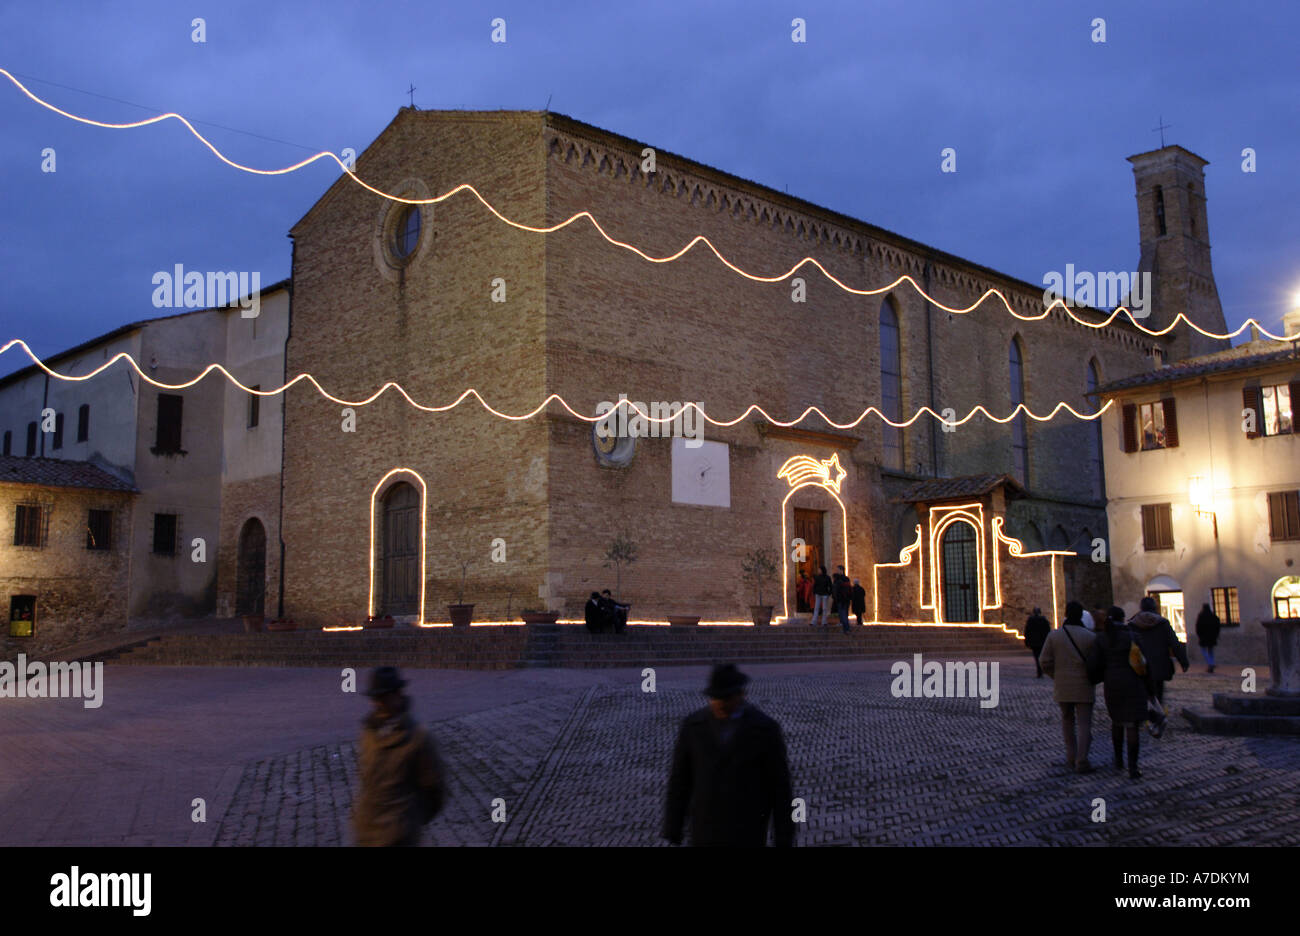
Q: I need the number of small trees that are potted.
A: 3